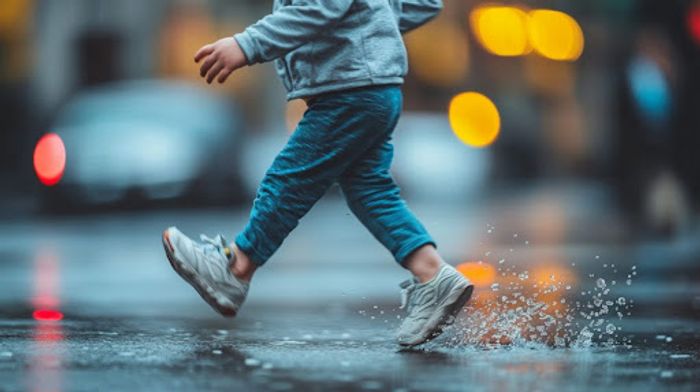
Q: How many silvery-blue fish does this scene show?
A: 0